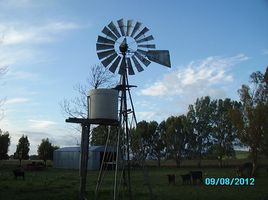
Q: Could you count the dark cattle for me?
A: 4